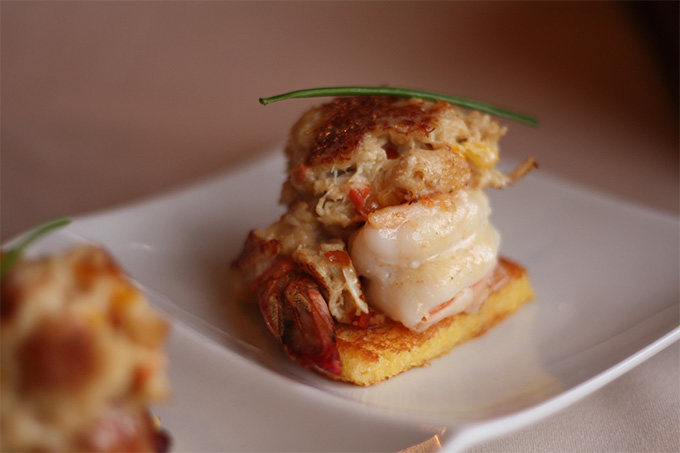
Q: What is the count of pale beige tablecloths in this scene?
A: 1